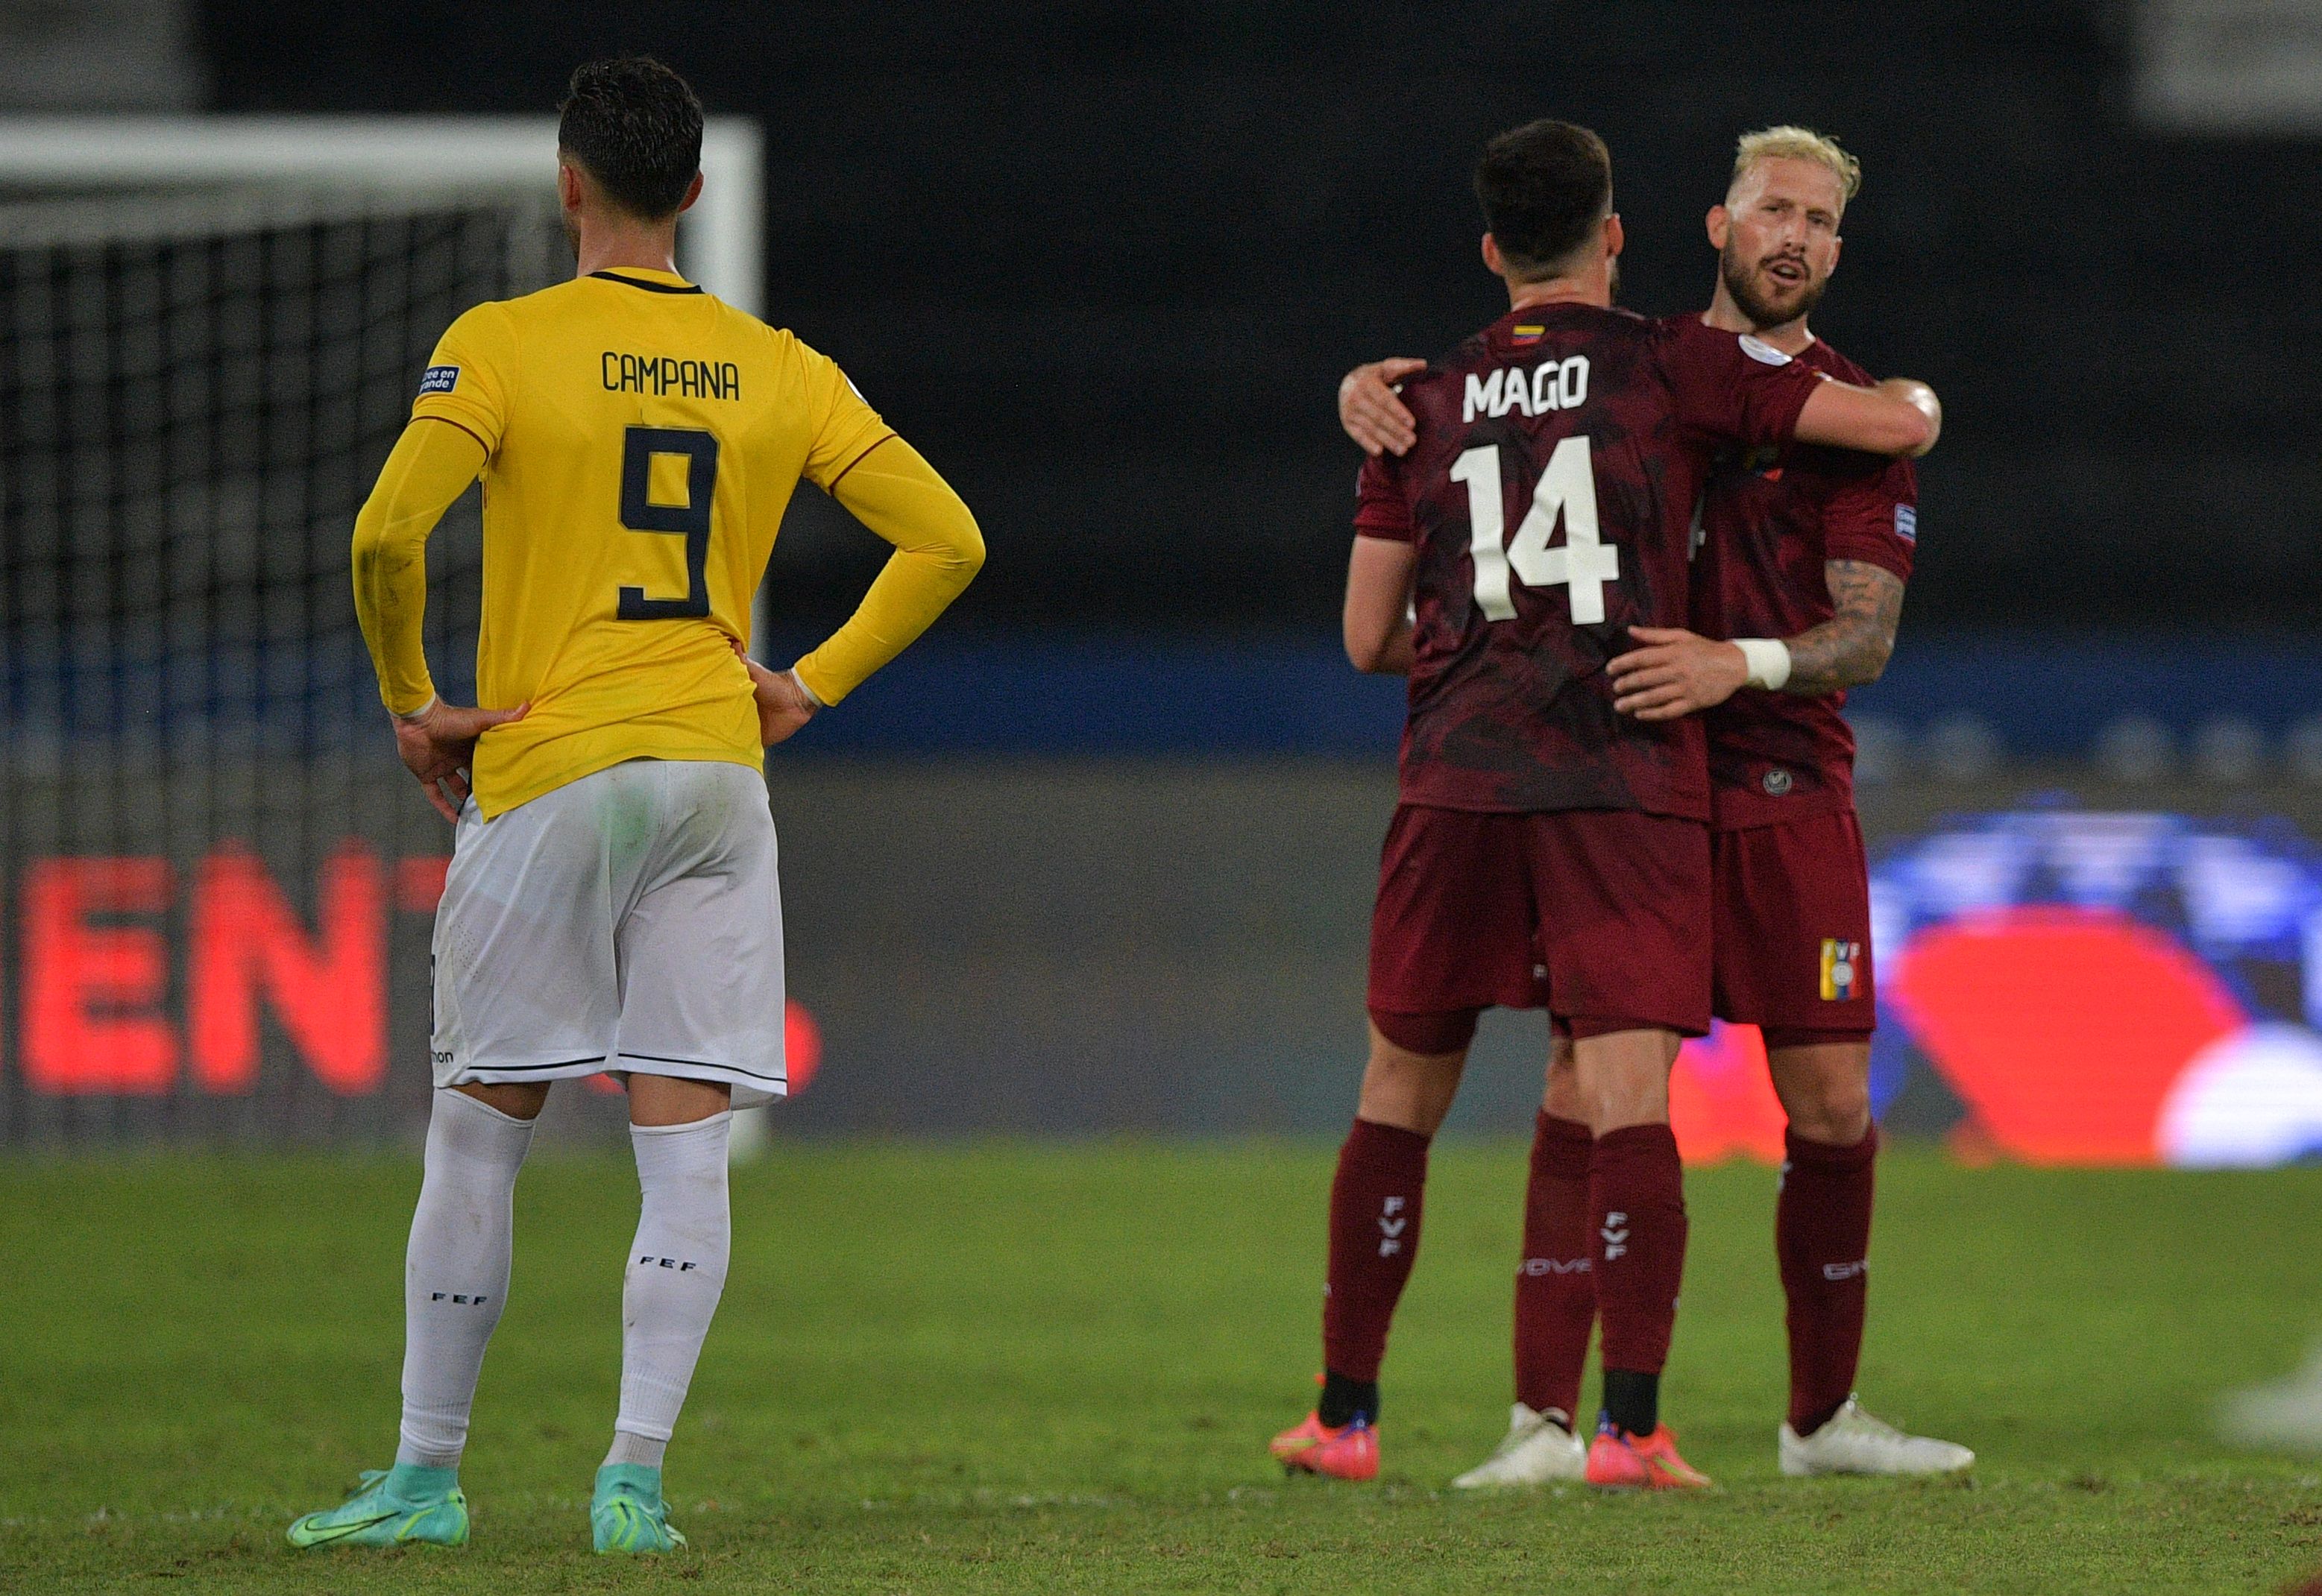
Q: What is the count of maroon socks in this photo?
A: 4